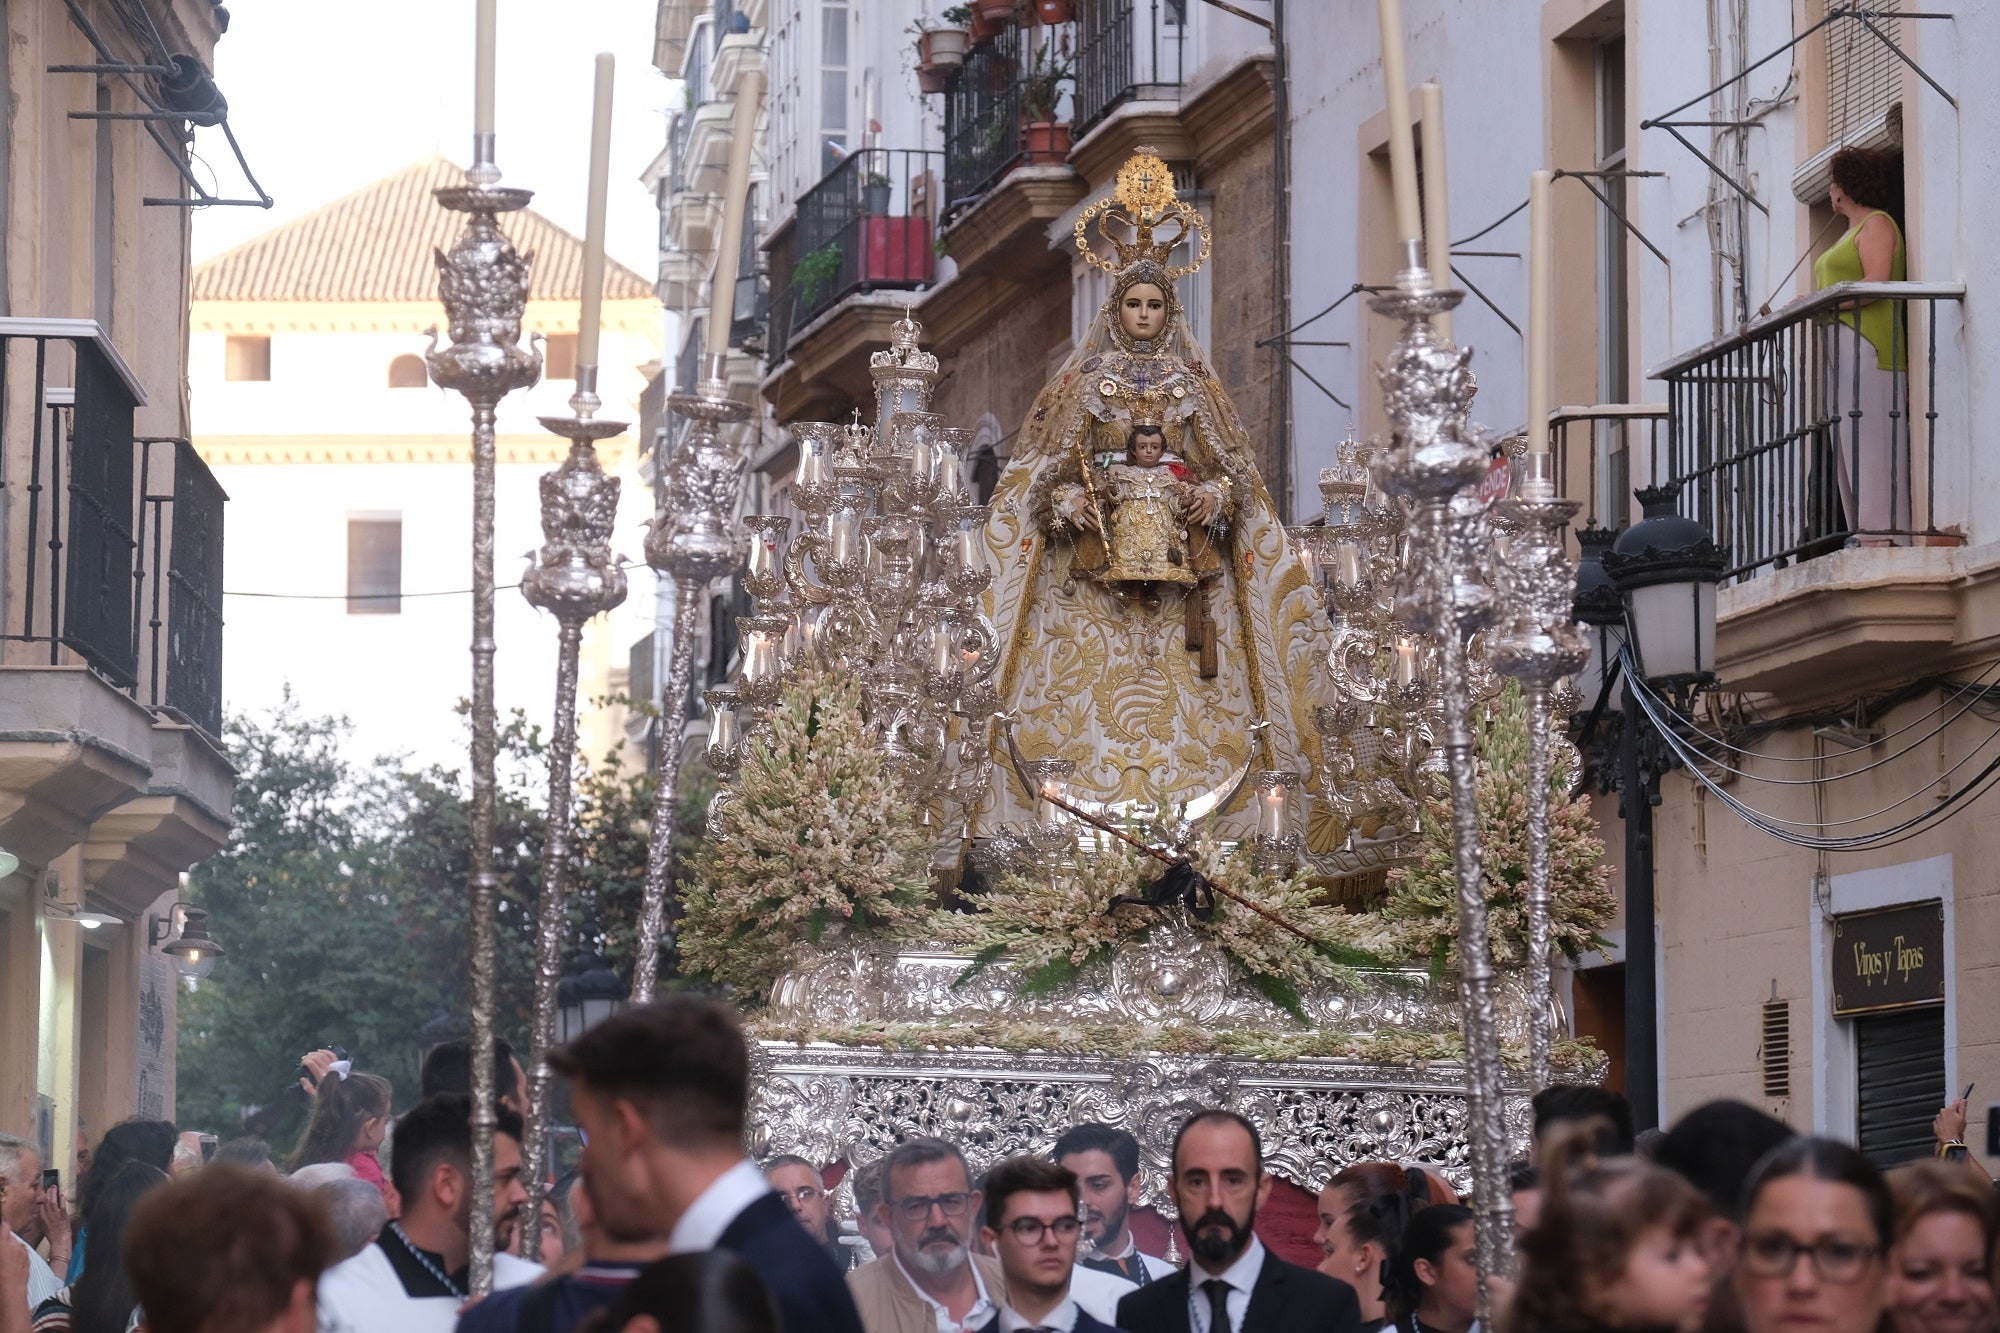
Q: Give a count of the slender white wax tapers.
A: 6